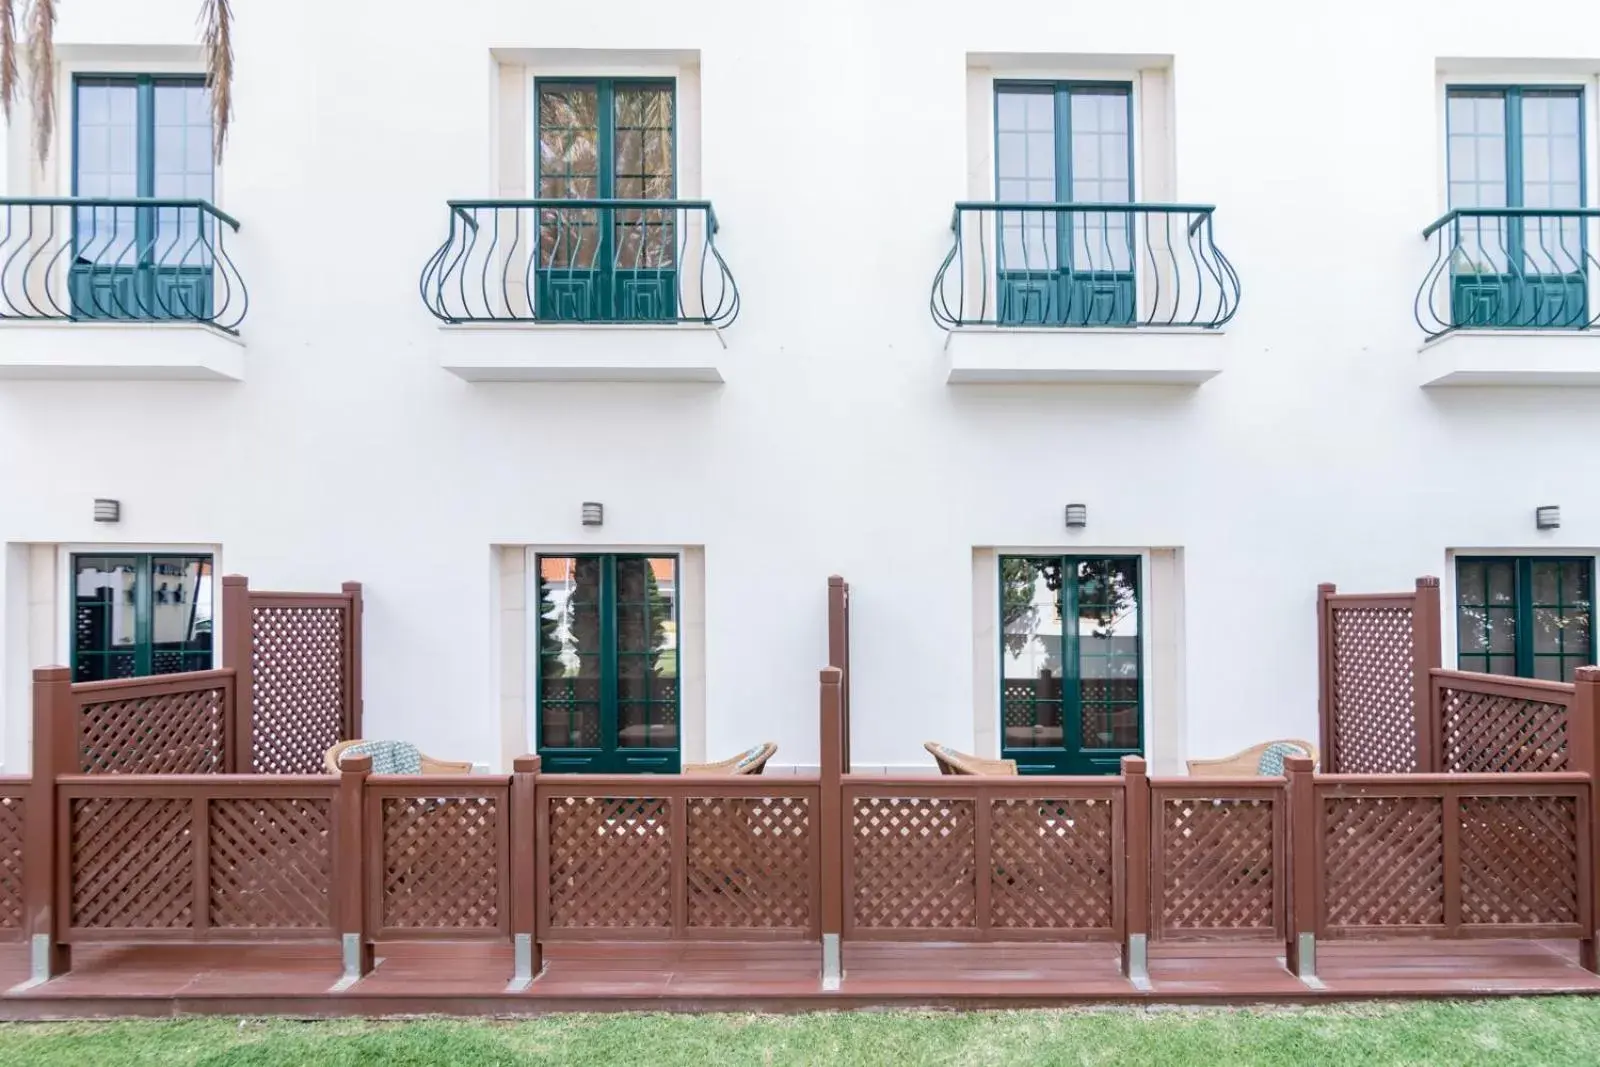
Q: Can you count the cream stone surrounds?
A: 8